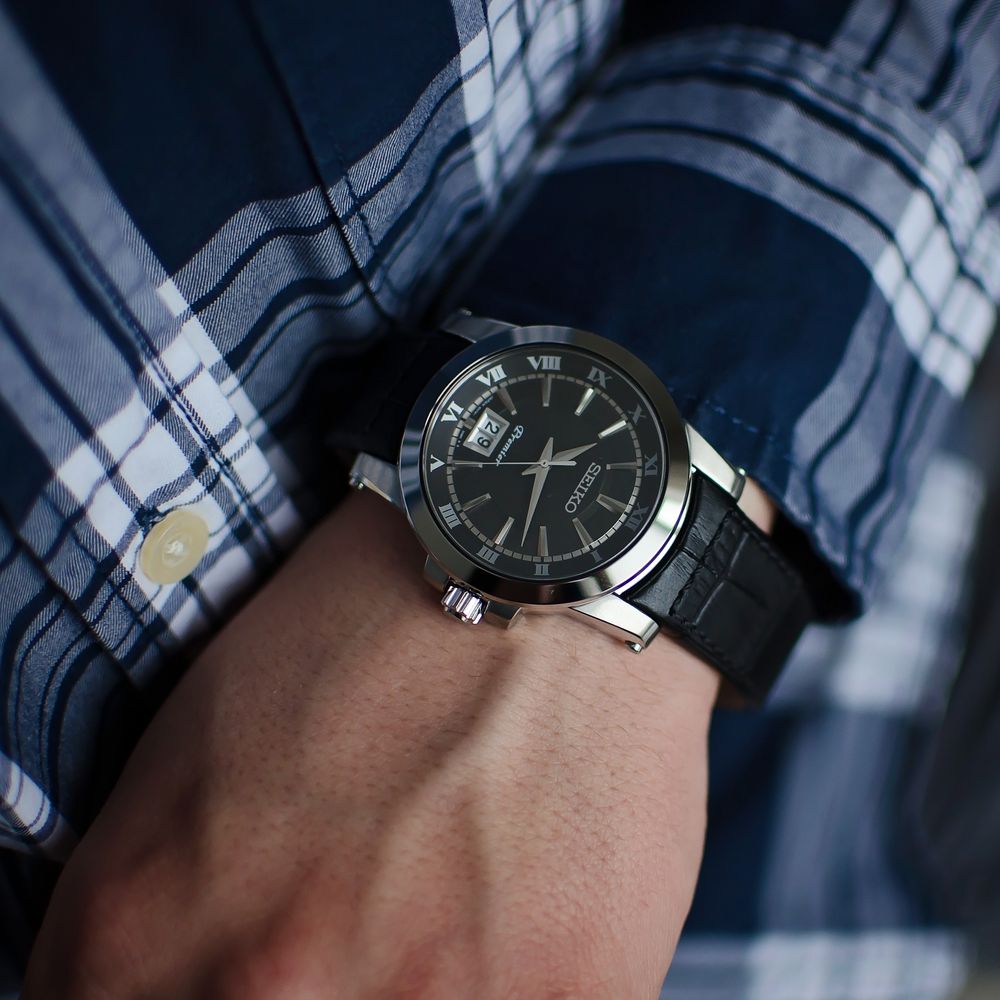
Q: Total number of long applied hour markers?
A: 11